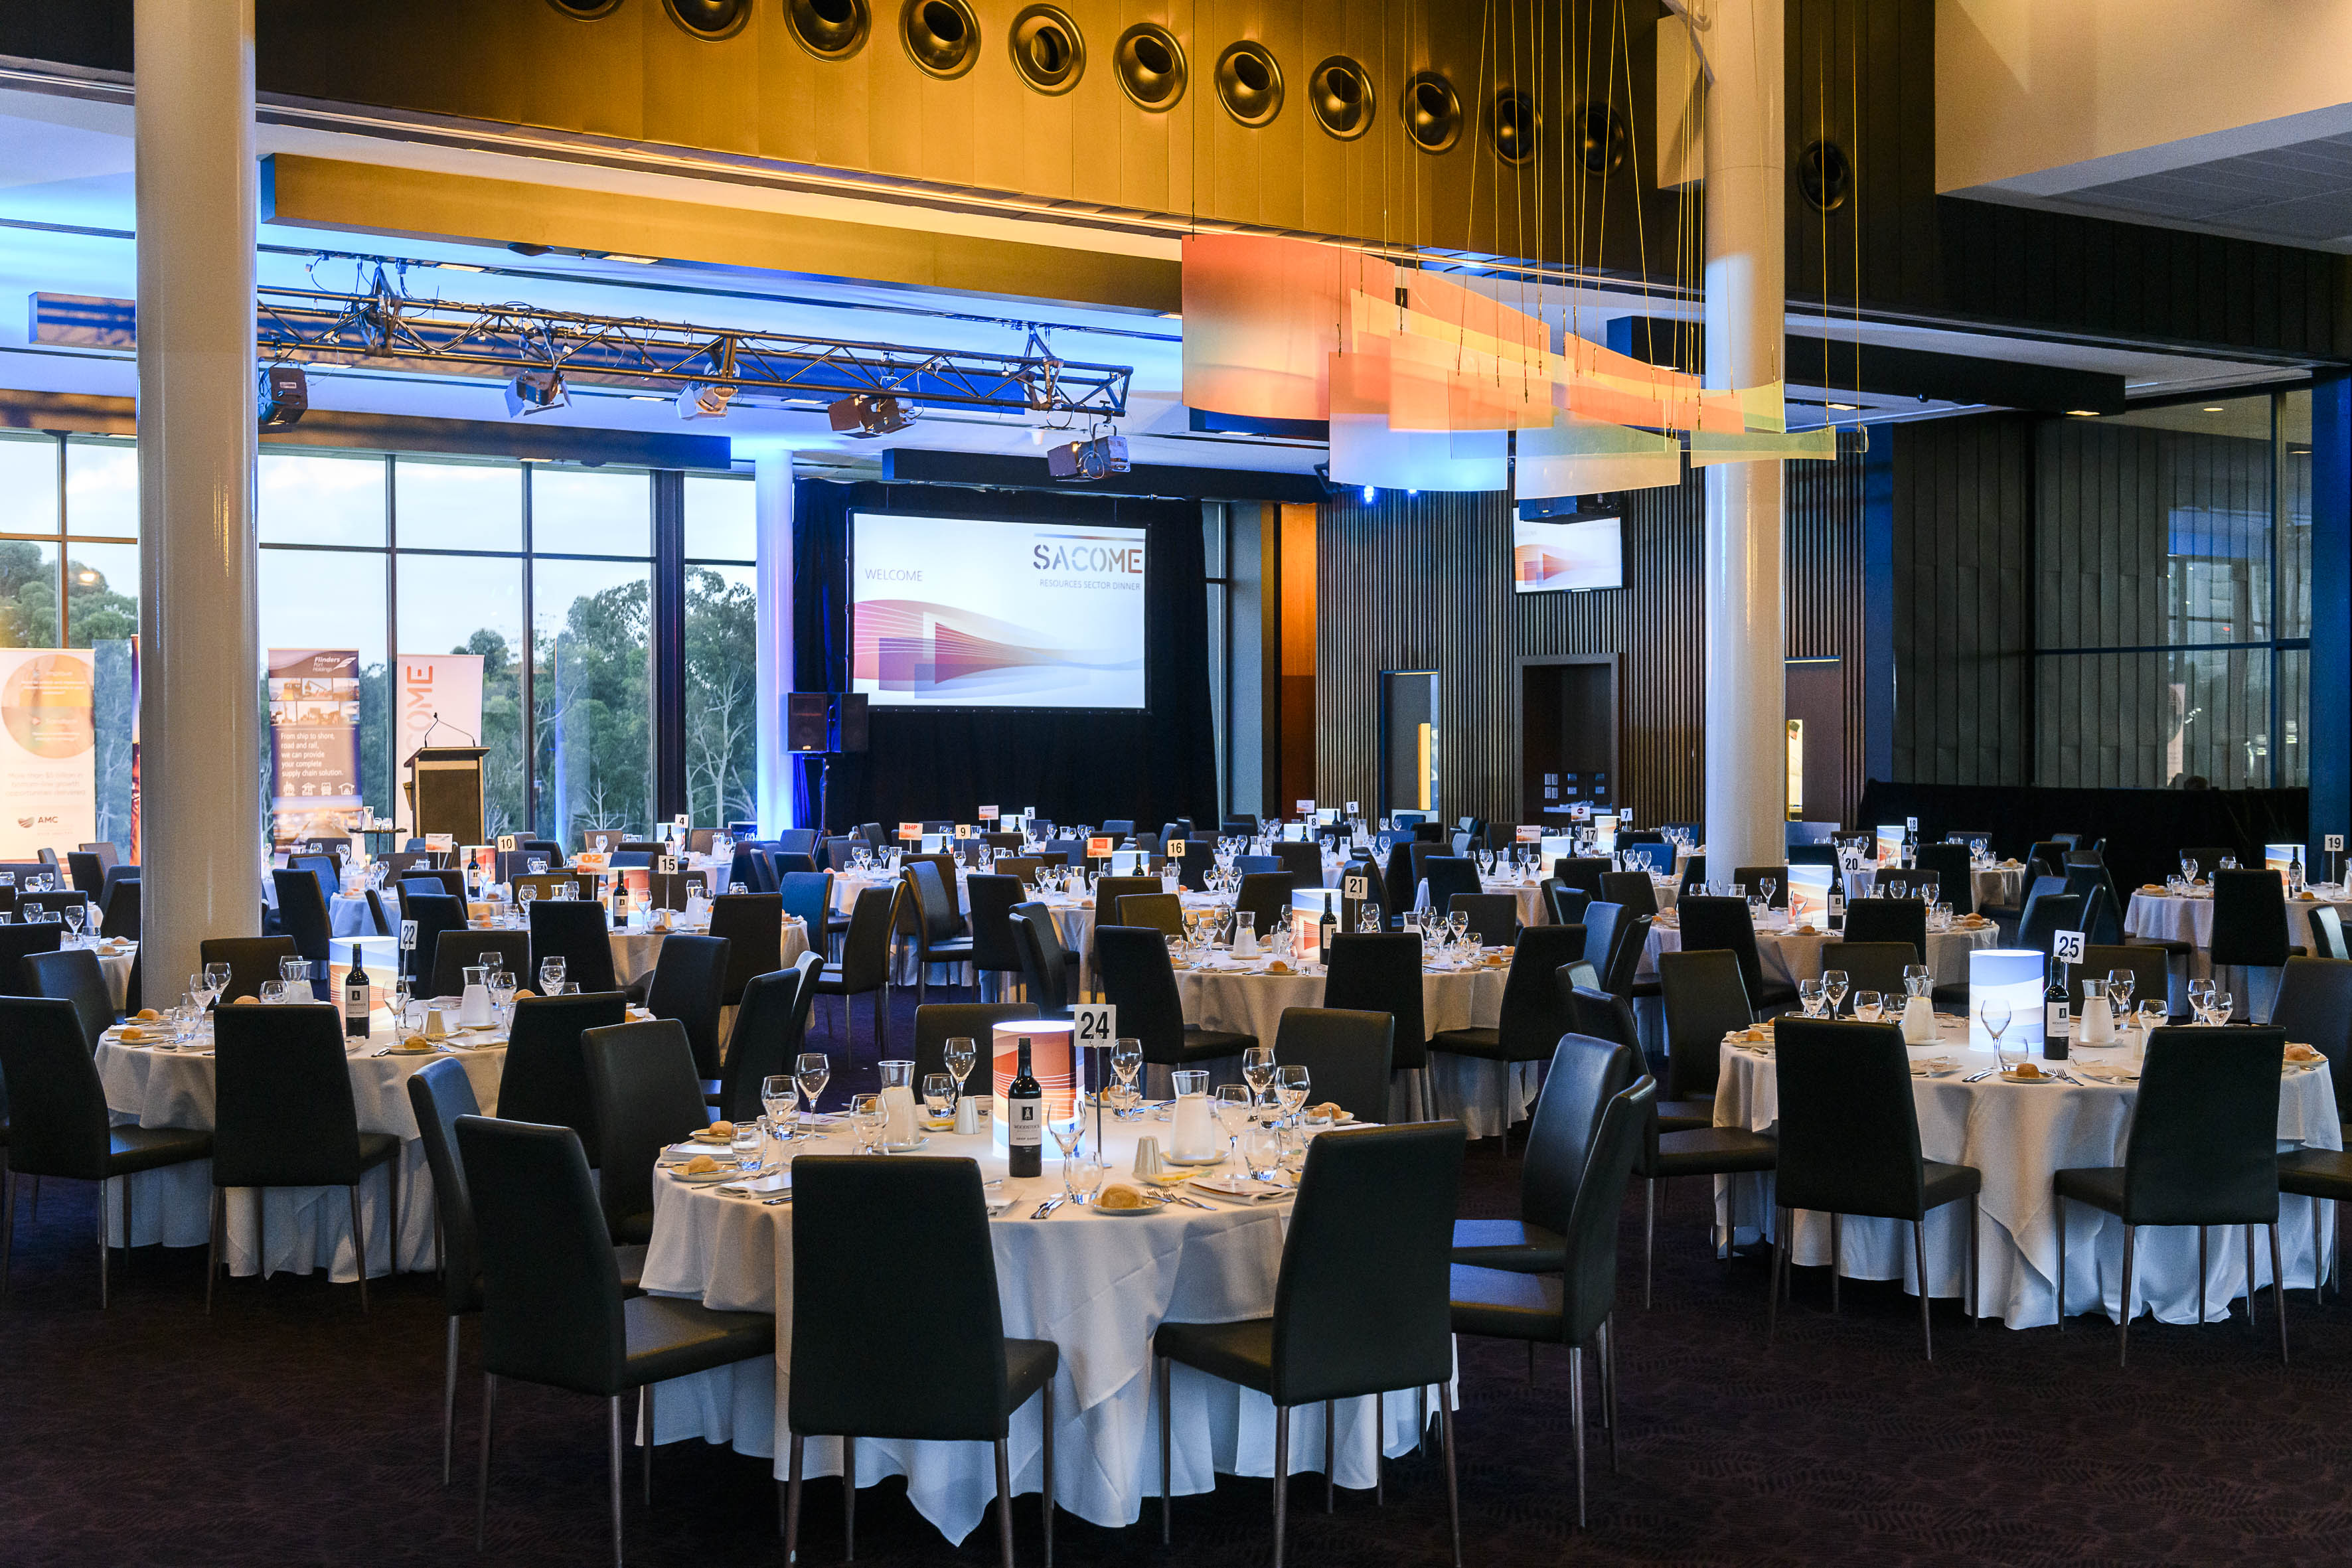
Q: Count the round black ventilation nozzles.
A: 12